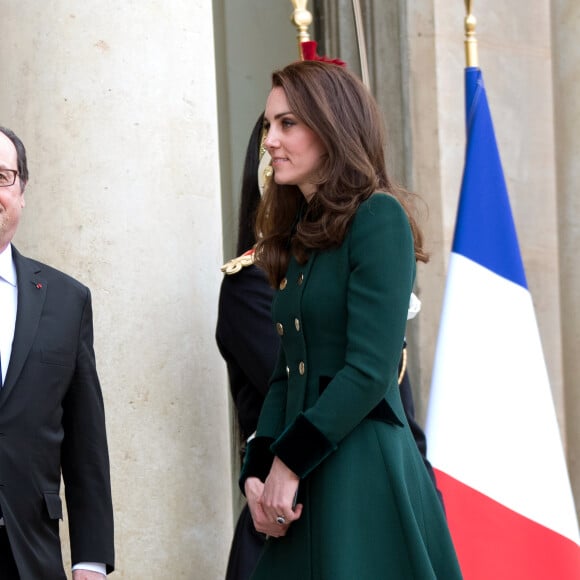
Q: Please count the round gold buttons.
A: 6